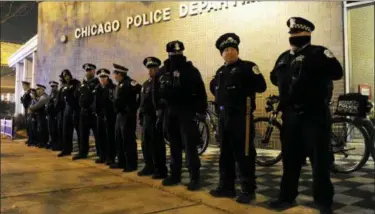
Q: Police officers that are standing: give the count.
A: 12